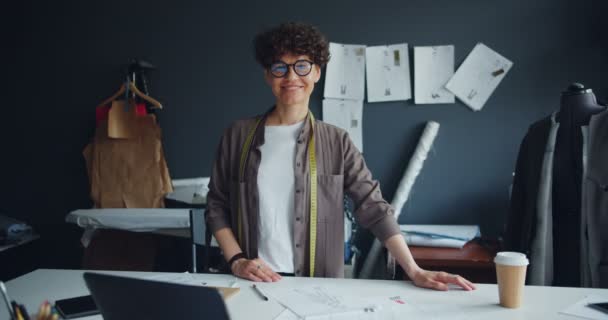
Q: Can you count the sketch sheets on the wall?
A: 5